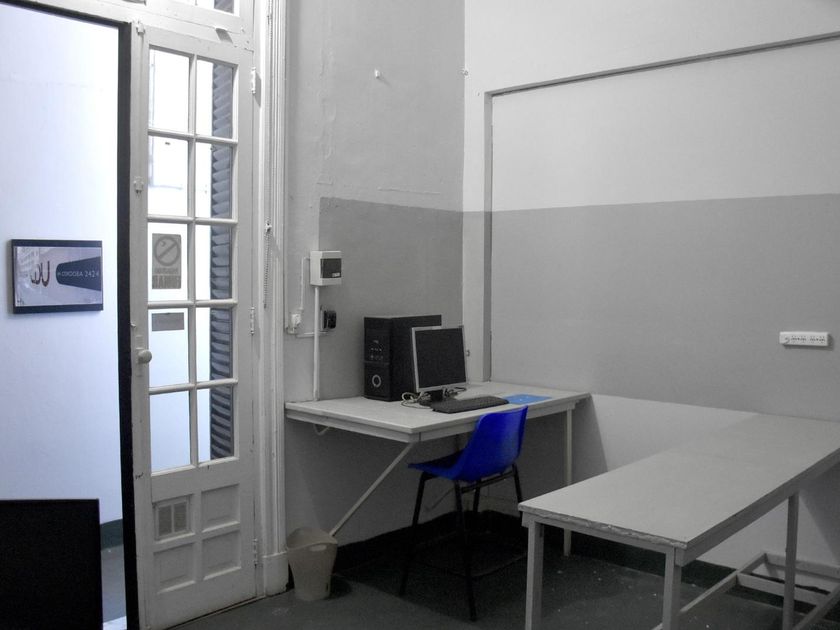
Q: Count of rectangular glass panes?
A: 10